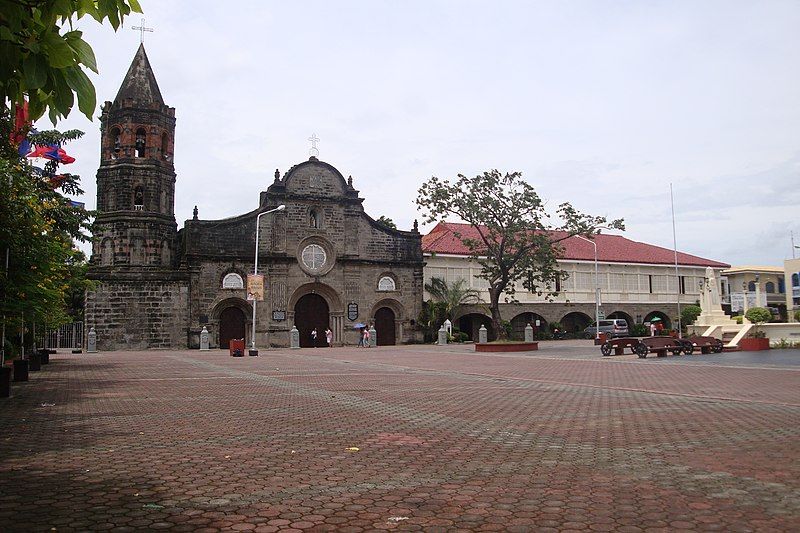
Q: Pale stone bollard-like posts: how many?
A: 7